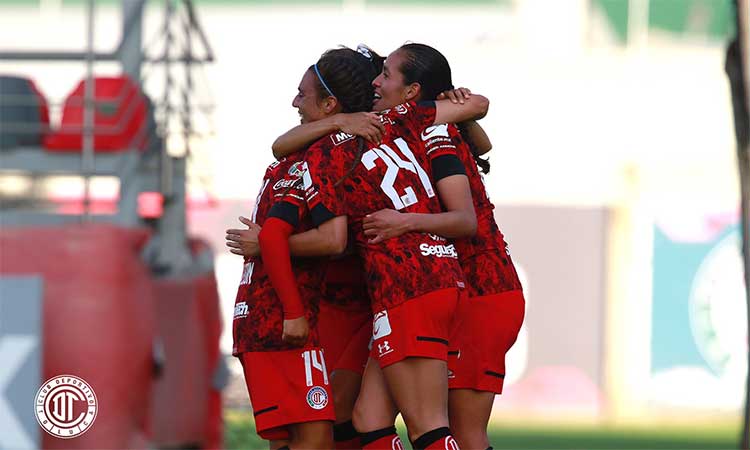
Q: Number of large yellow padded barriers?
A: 0